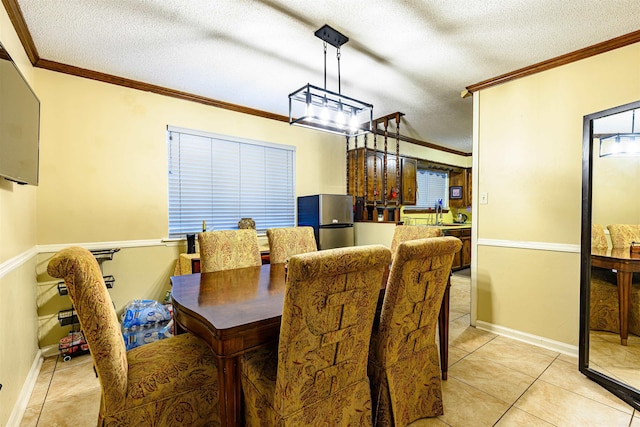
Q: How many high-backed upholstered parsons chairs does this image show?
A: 6